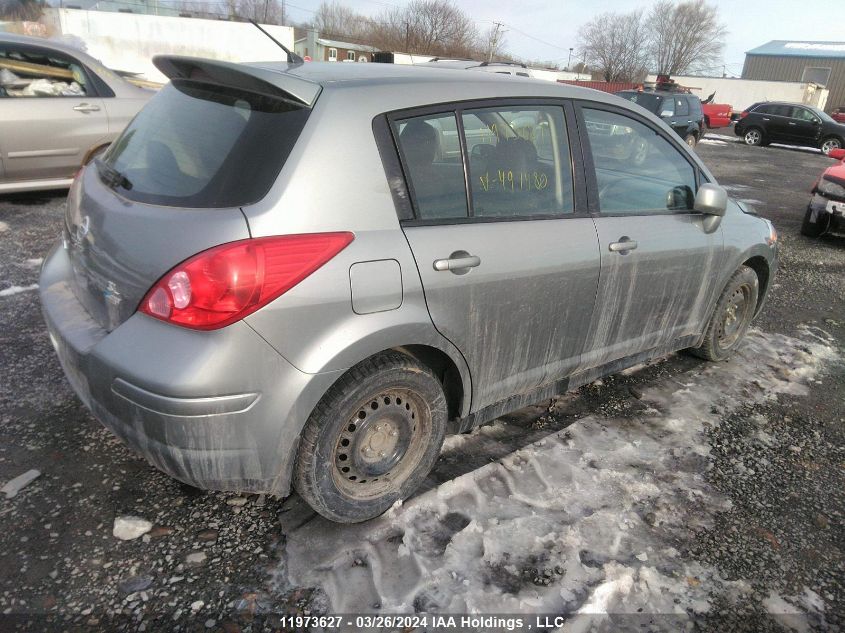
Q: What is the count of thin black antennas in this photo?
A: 1